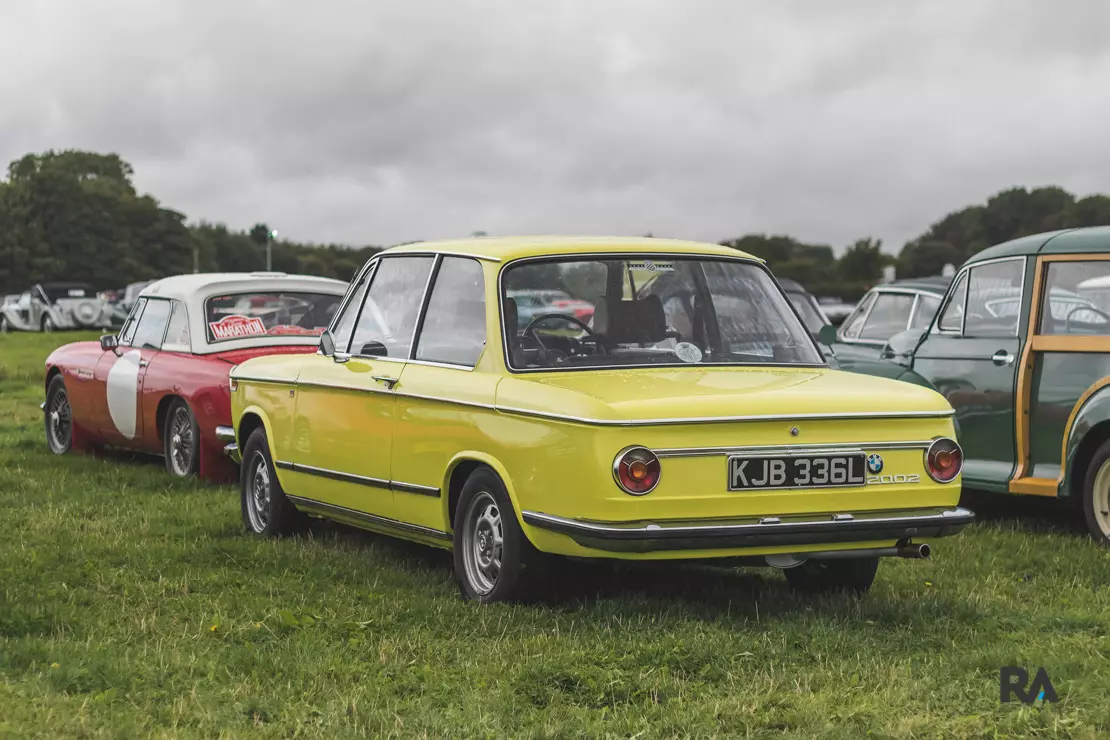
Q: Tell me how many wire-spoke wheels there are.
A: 2